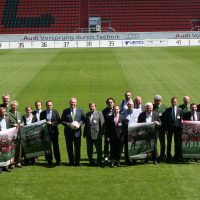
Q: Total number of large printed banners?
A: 4